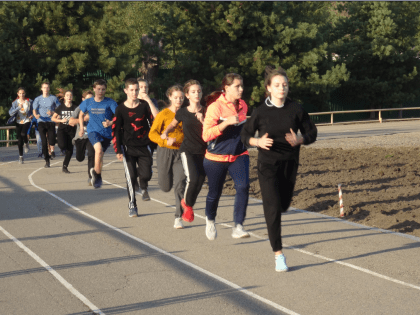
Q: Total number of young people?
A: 11